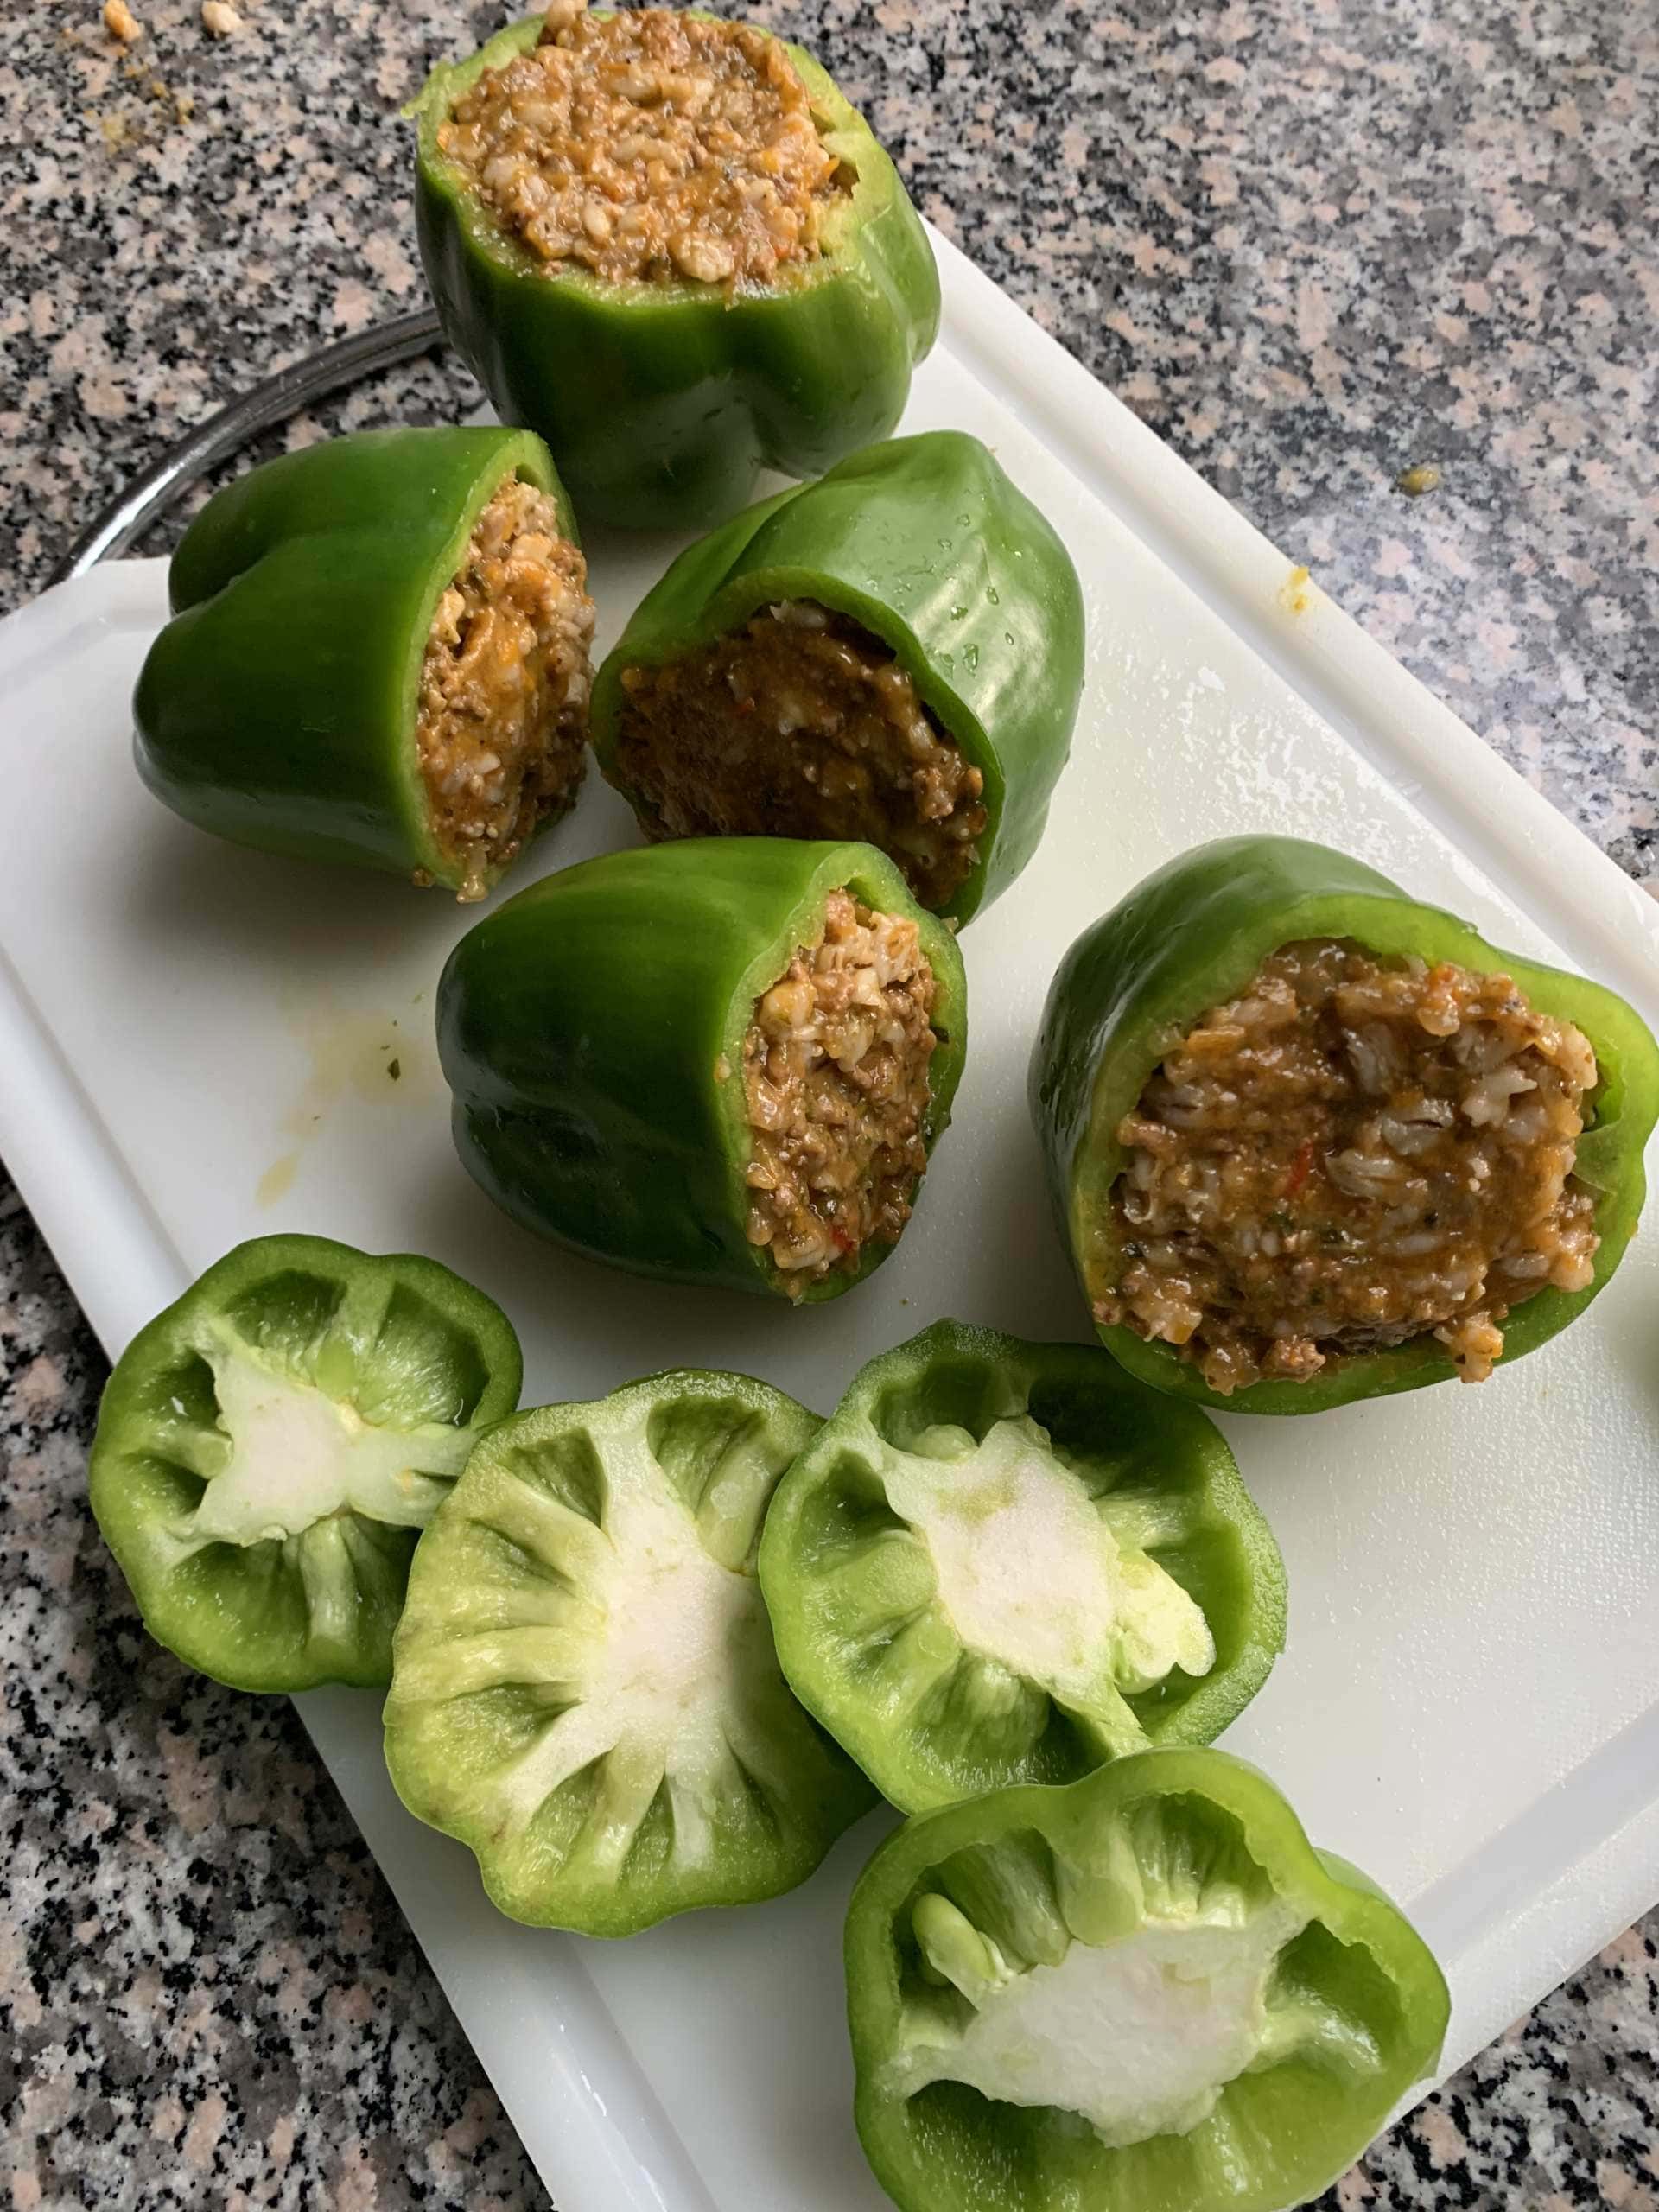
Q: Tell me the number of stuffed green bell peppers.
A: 5